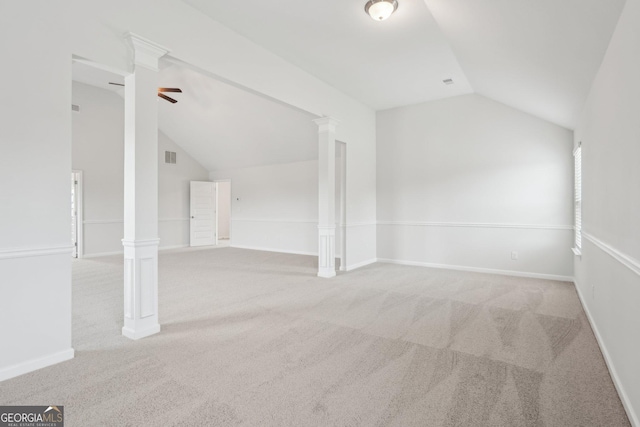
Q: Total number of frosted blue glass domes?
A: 0